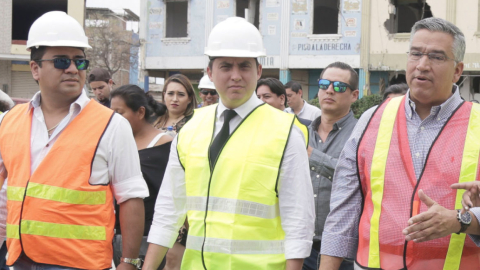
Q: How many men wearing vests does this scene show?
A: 3